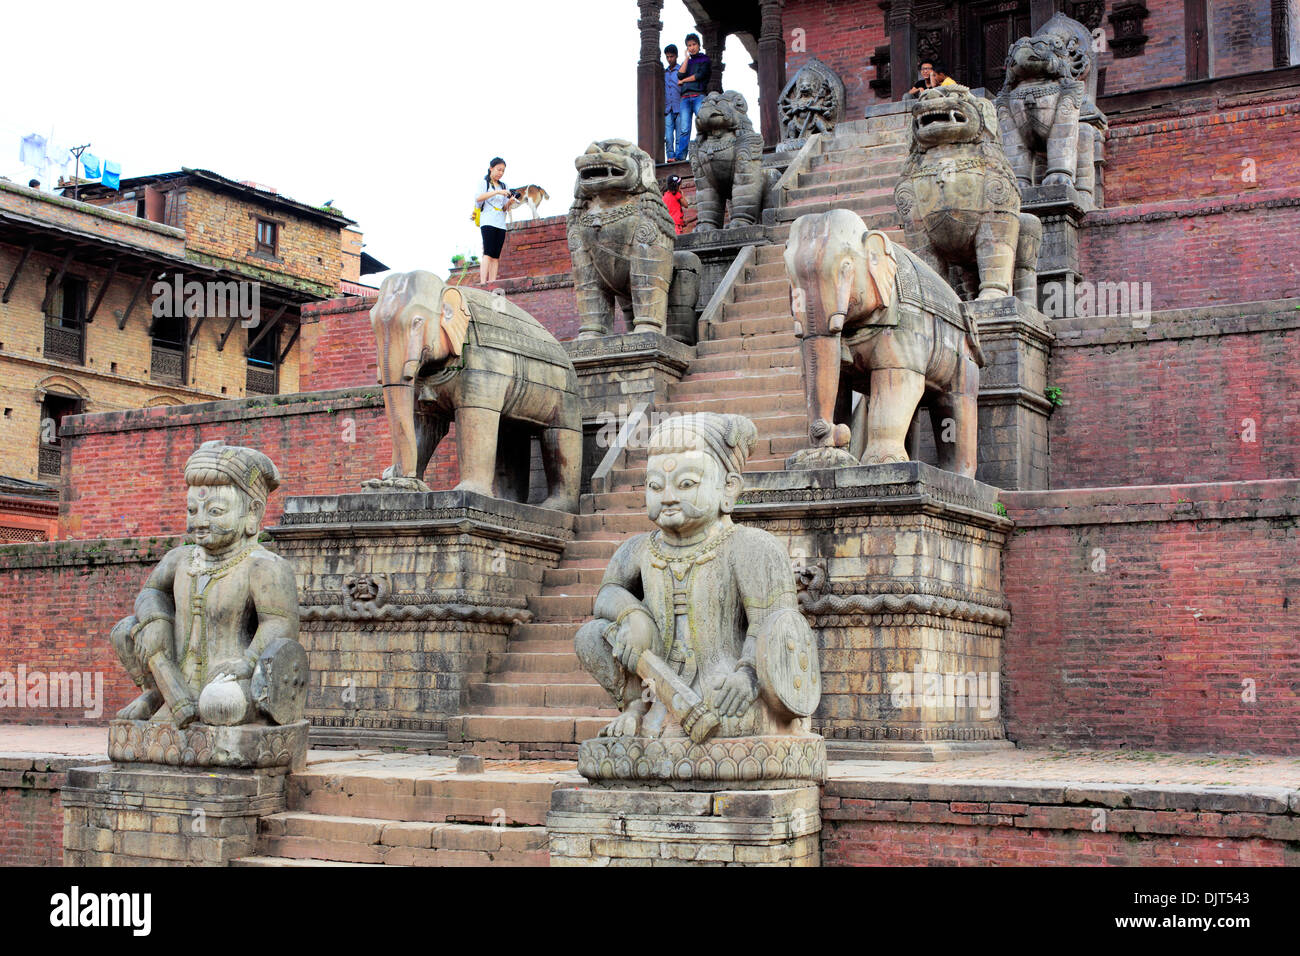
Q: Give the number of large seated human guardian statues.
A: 2